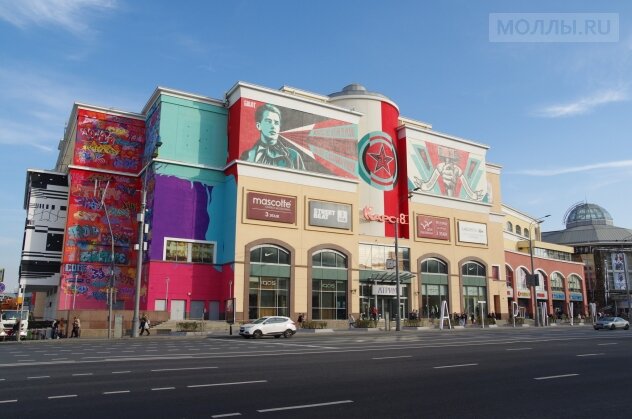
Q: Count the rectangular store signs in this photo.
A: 4